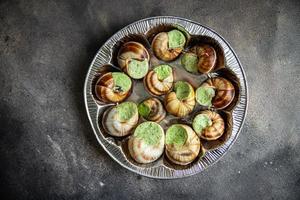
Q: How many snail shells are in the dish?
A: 12